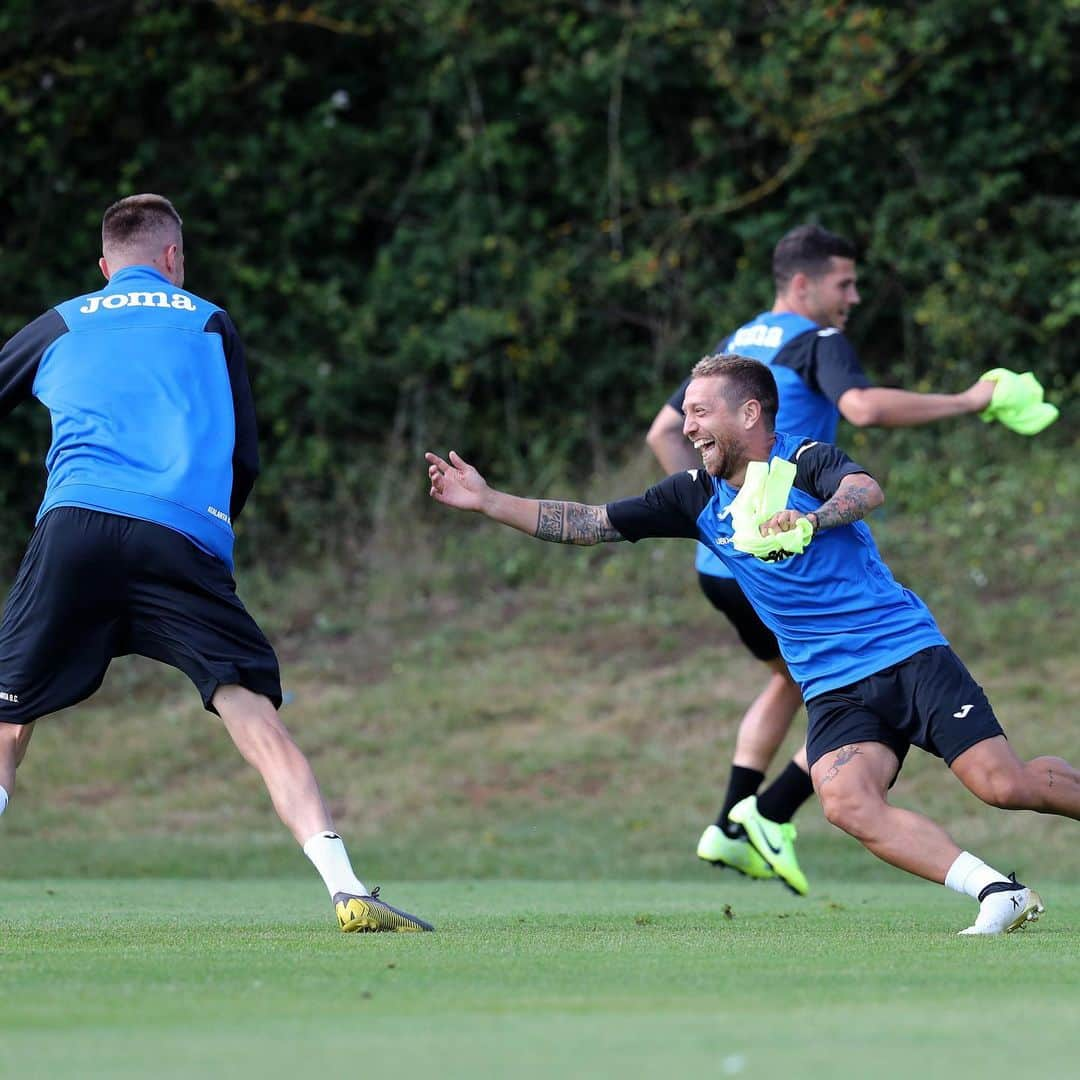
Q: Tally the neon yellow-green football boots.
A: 2